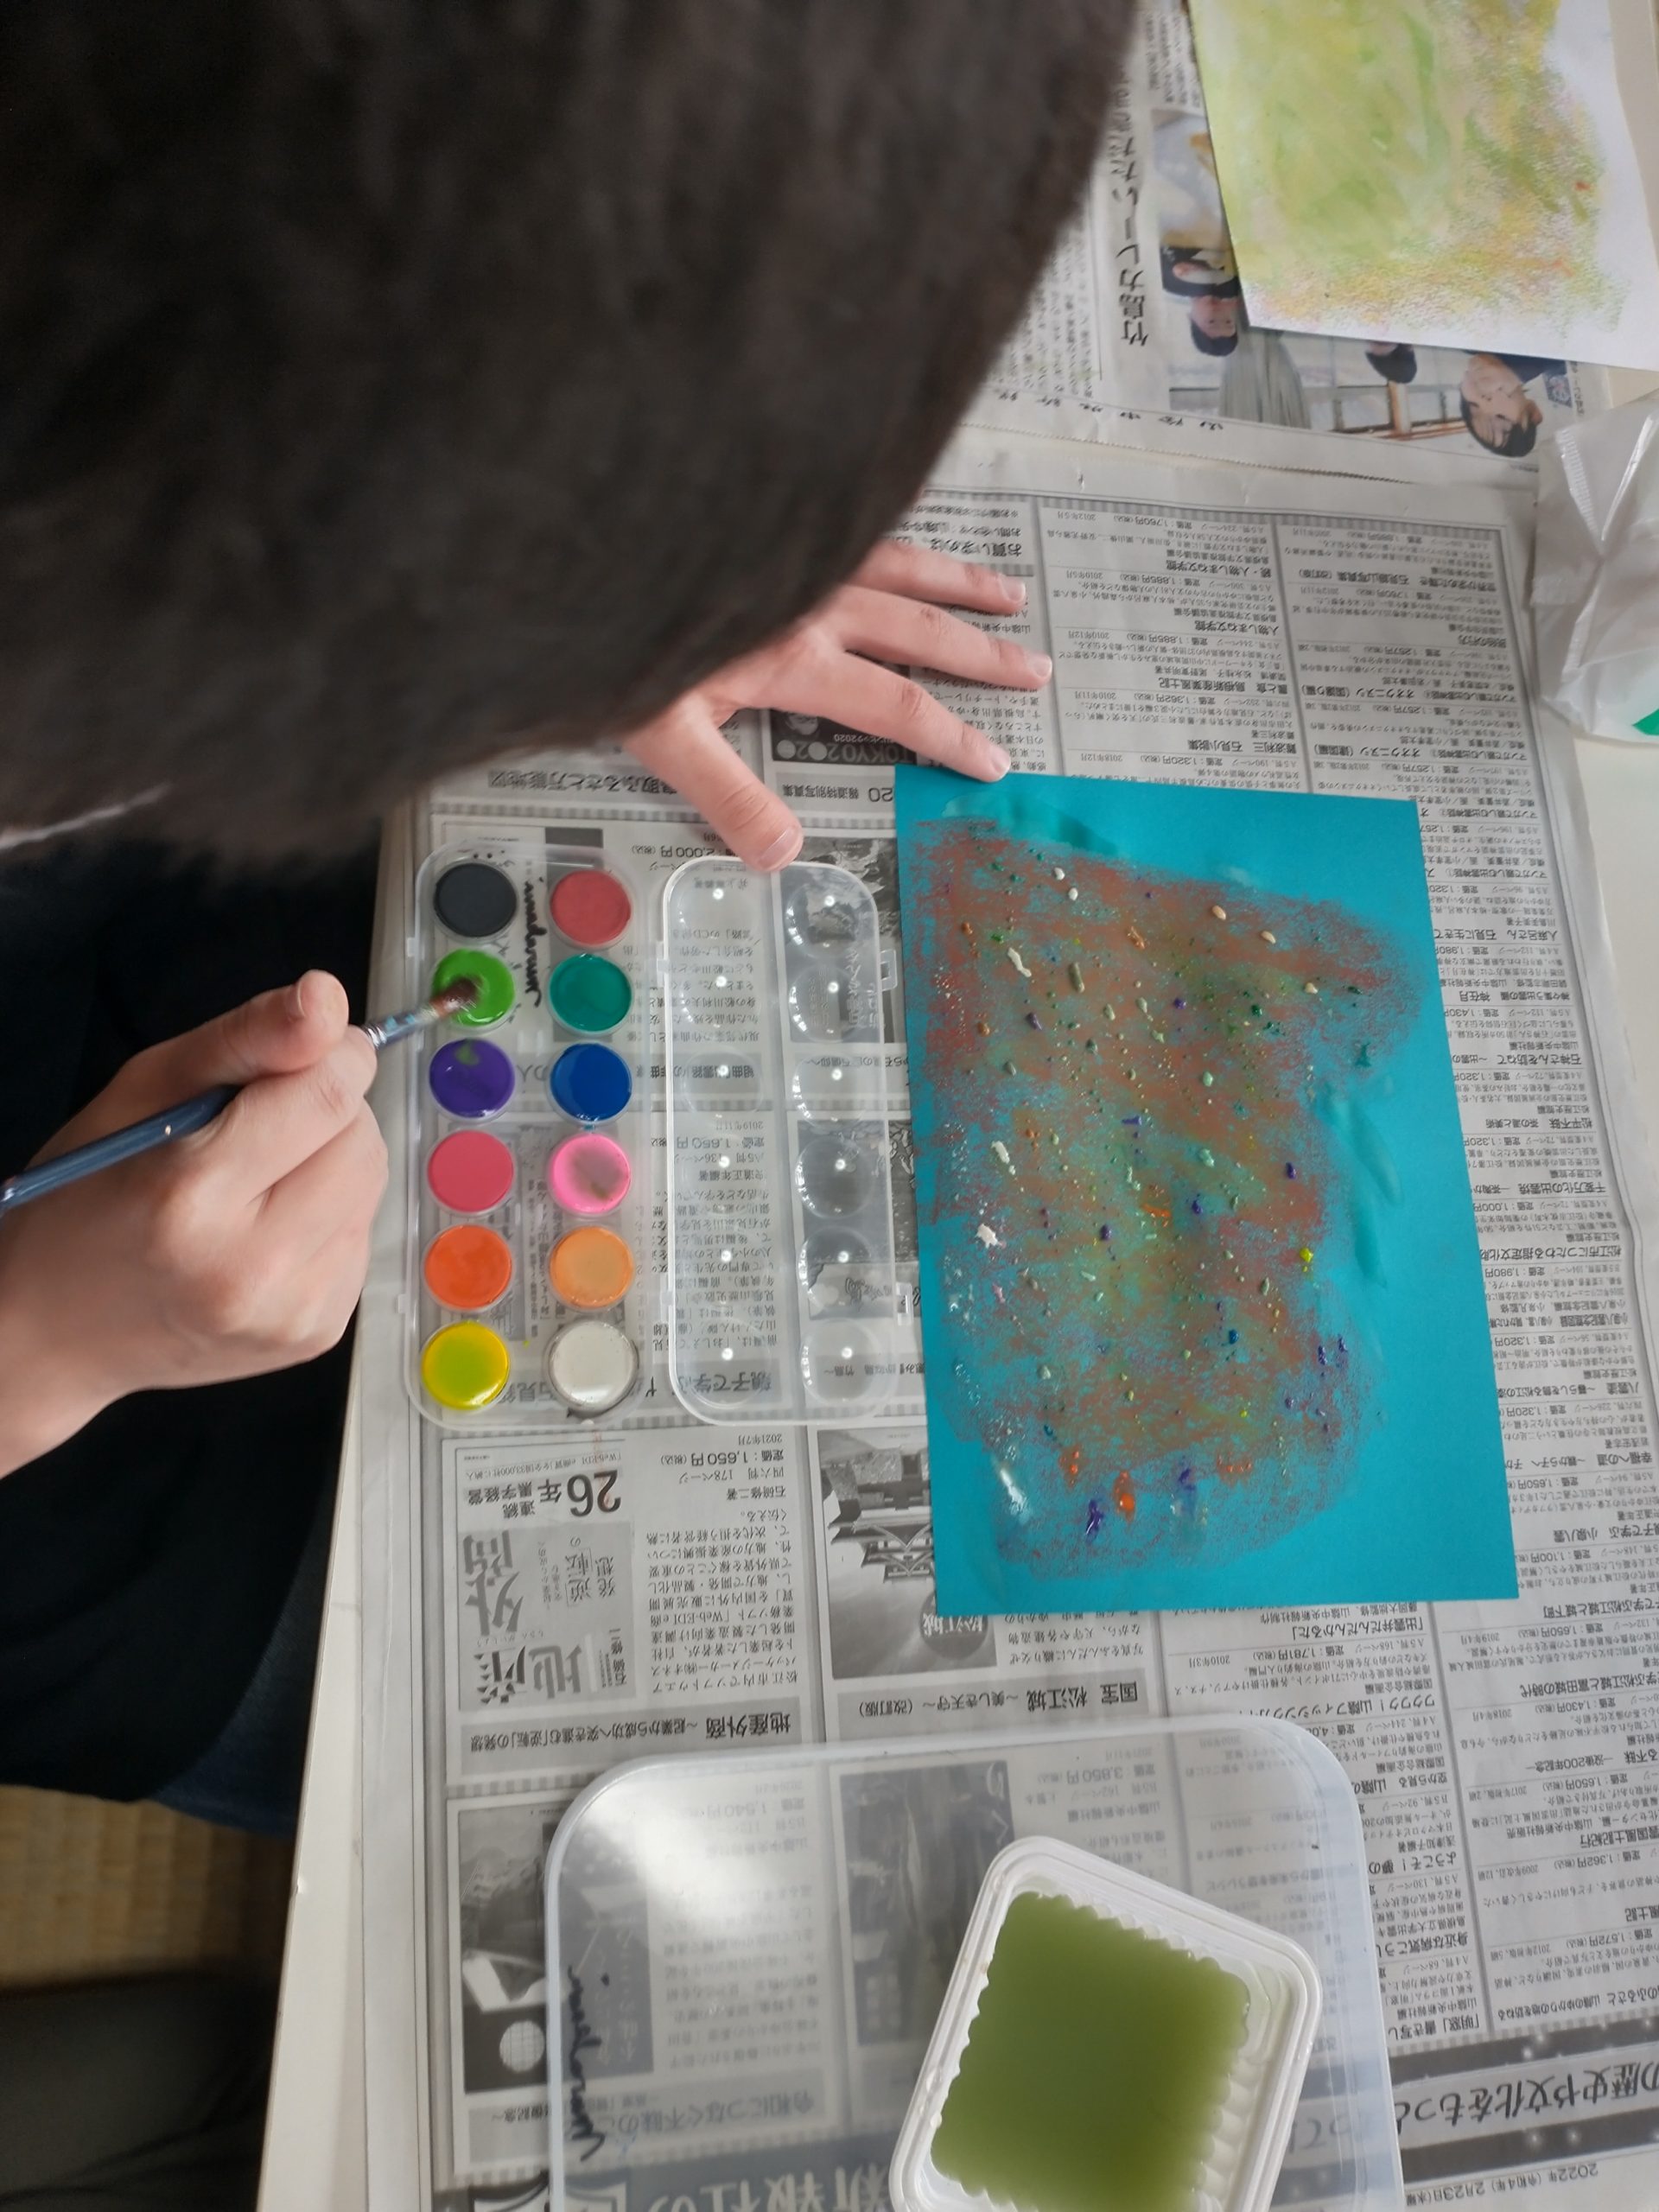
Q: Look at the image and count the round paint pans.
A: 12